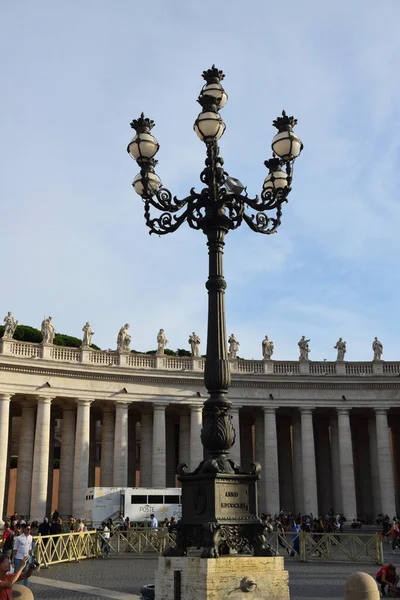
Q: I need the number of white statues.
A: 11